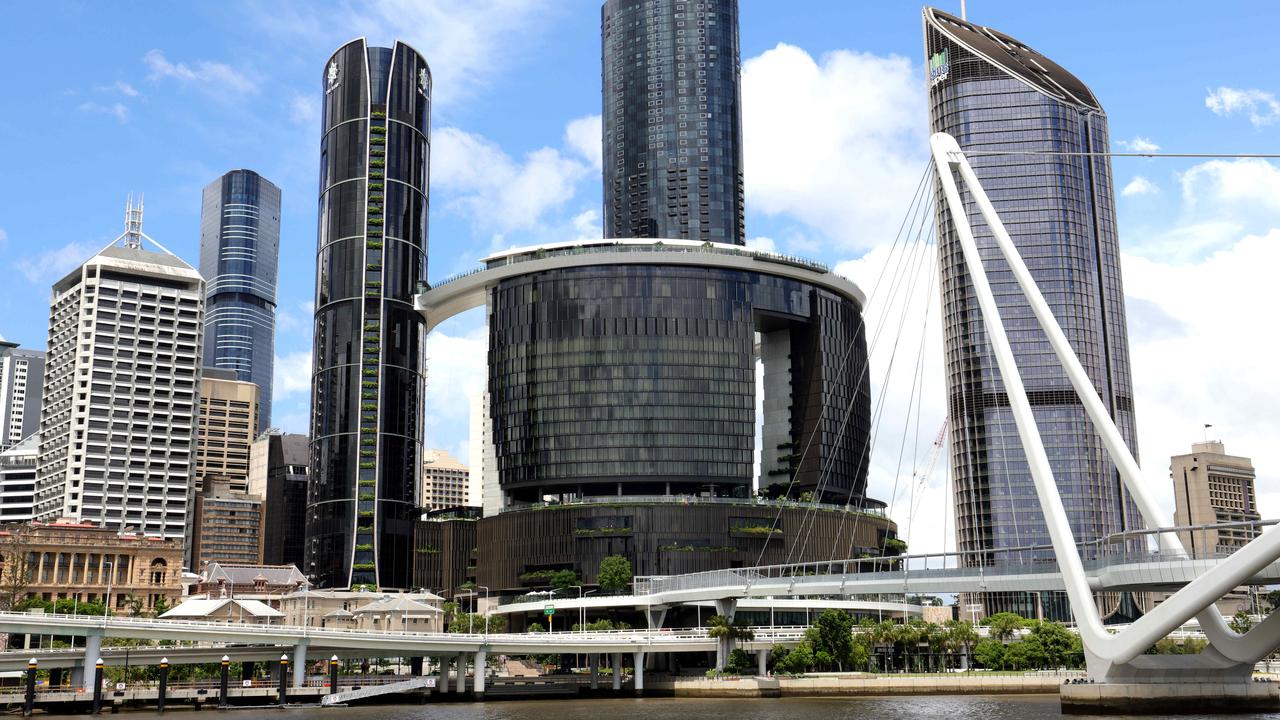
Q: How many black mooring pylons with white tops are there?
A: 6